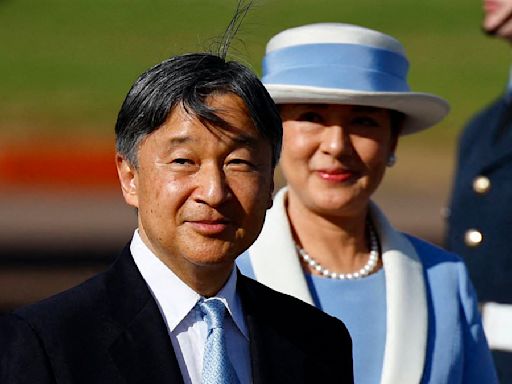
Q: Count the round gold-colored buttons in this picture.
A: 2